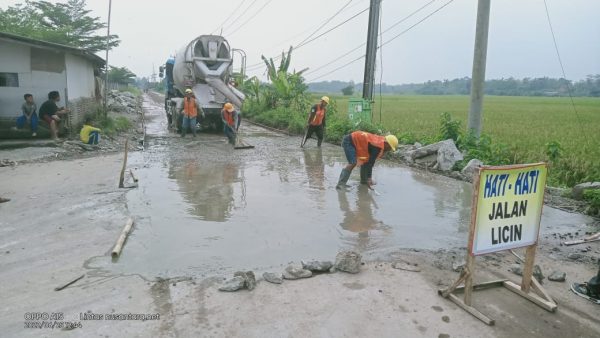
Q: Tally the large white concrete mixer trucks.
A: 1